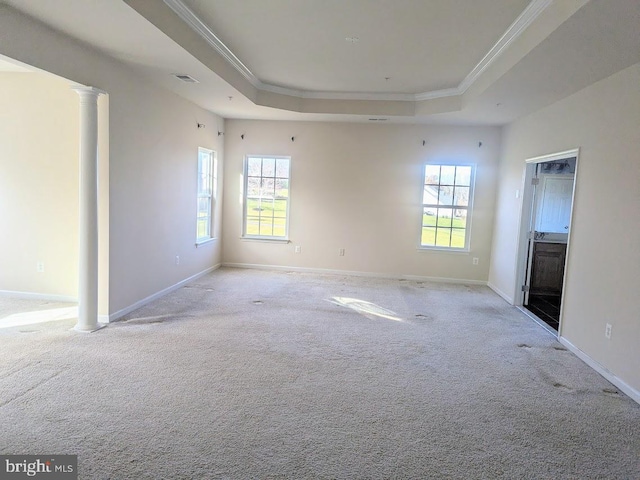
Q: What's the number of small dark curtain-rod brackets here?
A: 6